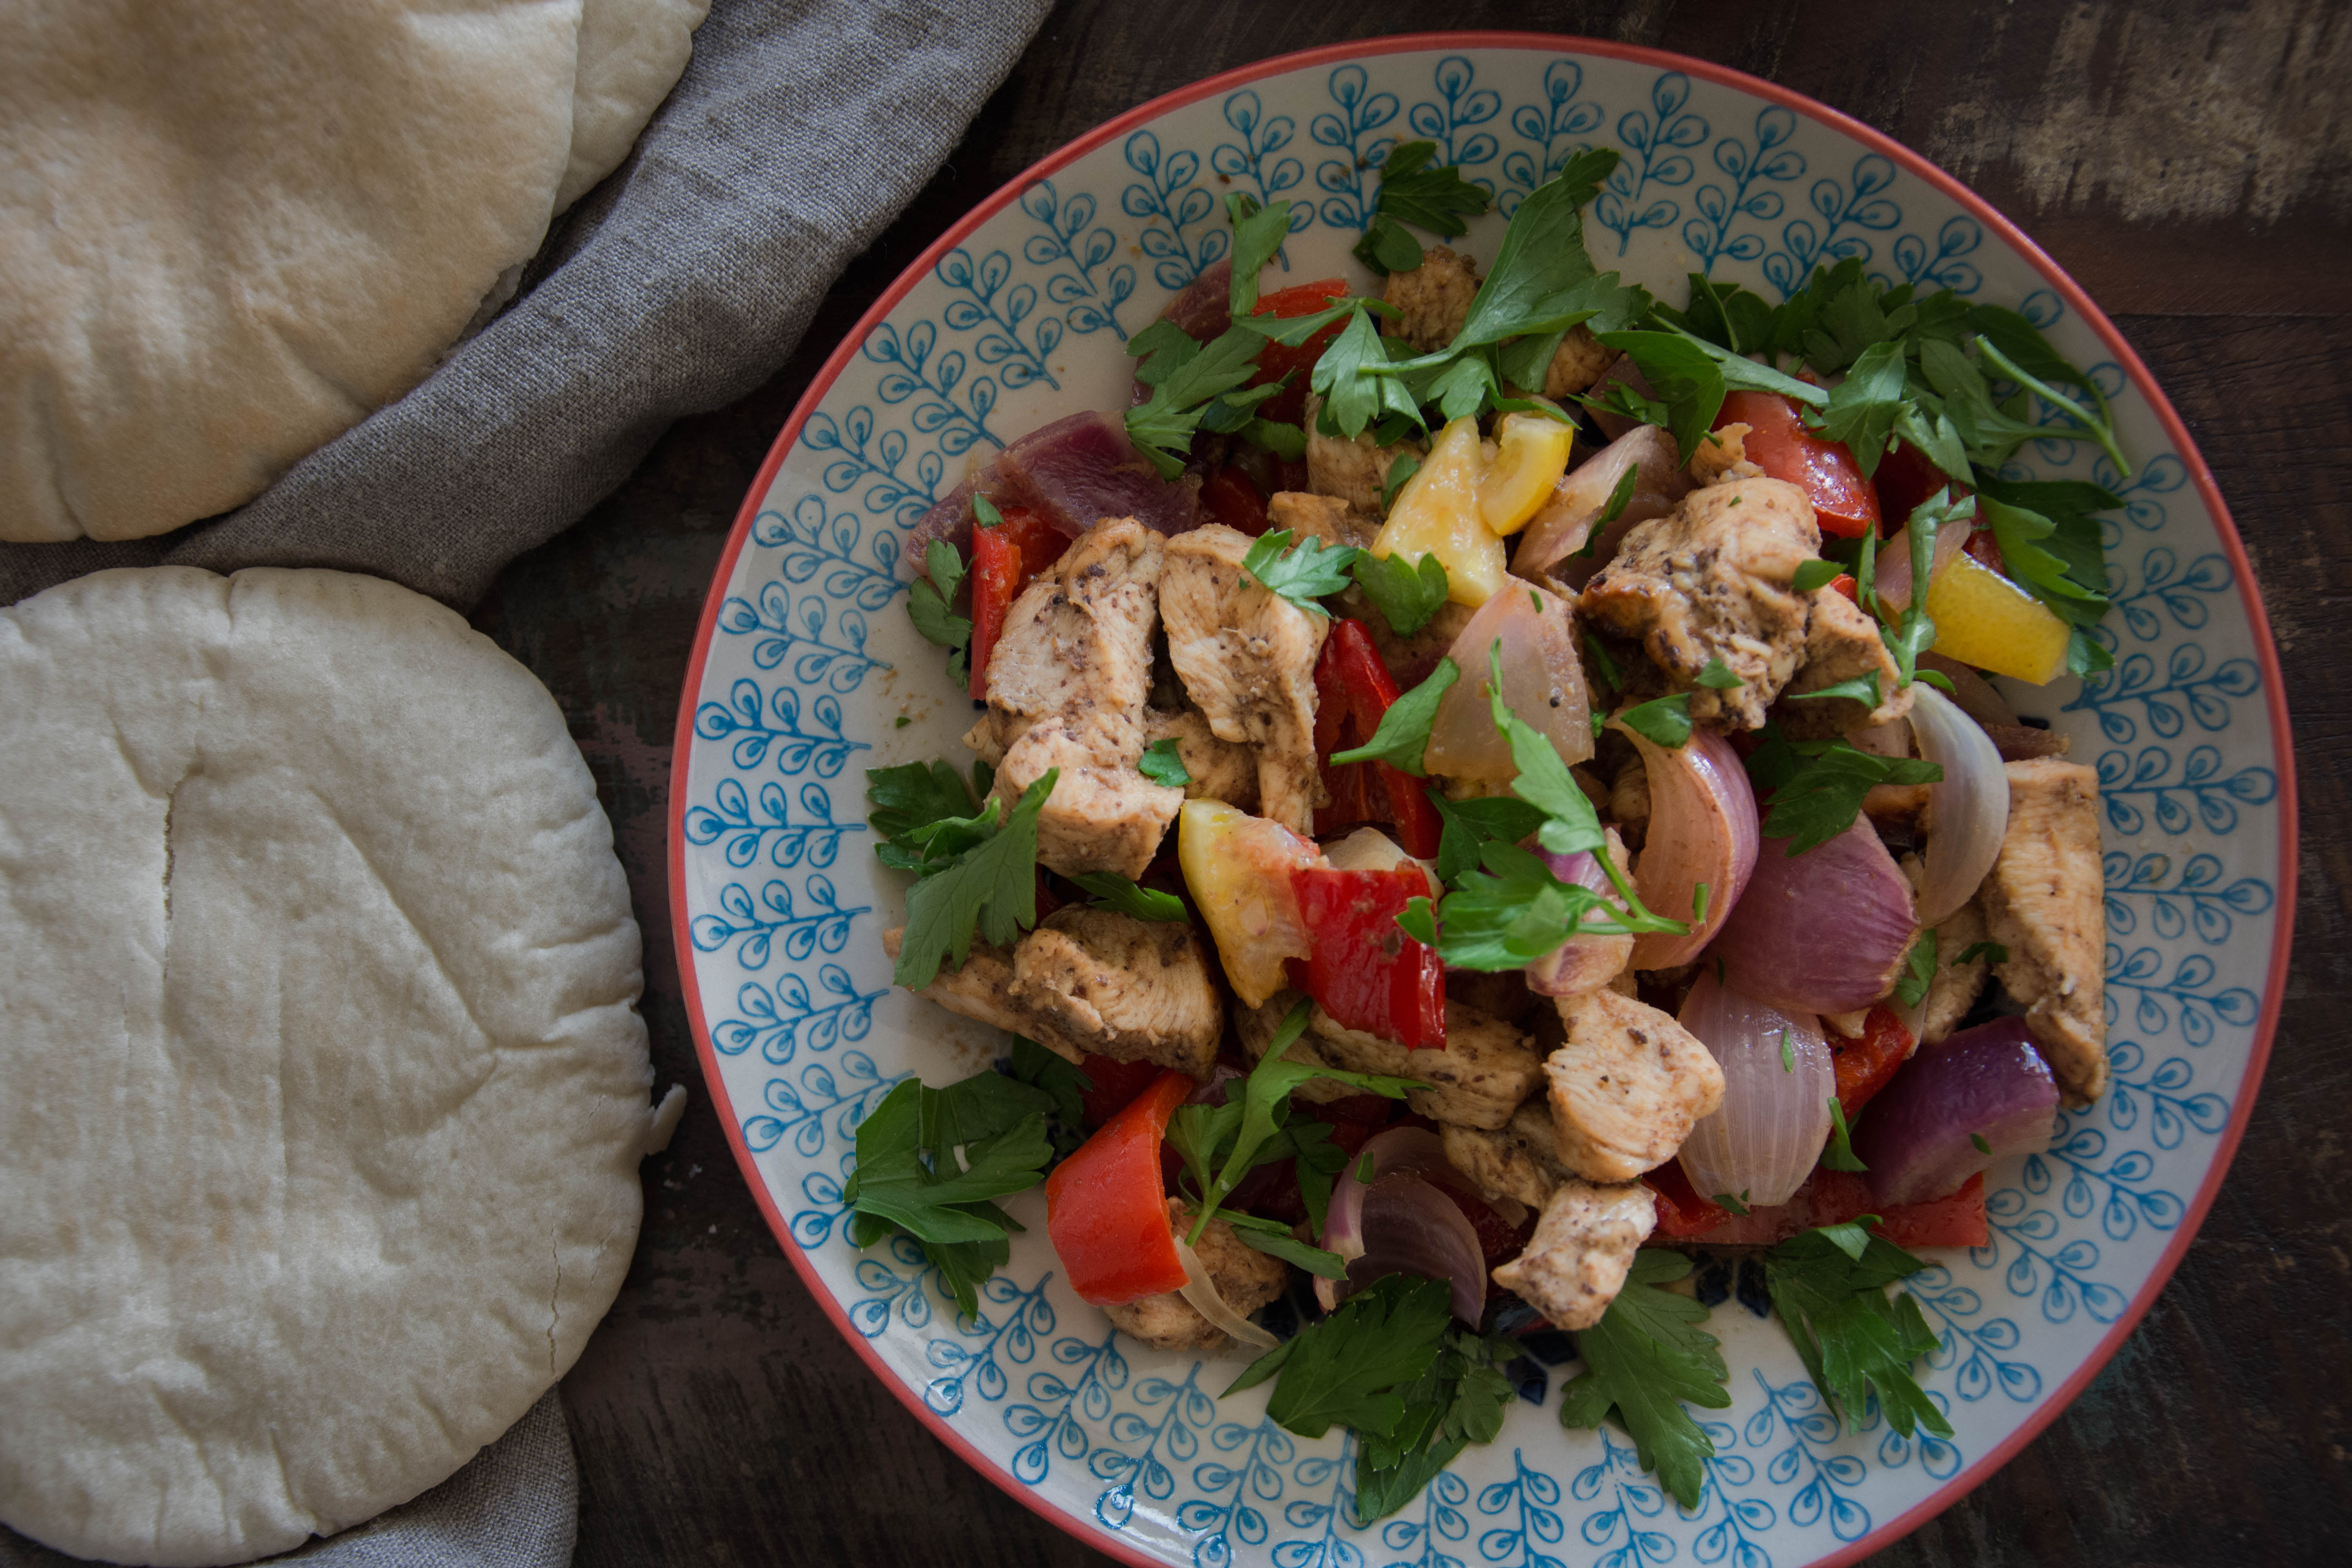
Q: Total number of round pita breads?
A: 3